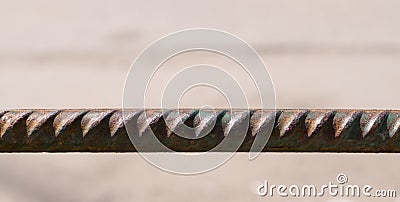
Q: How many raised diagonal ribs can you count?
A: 15